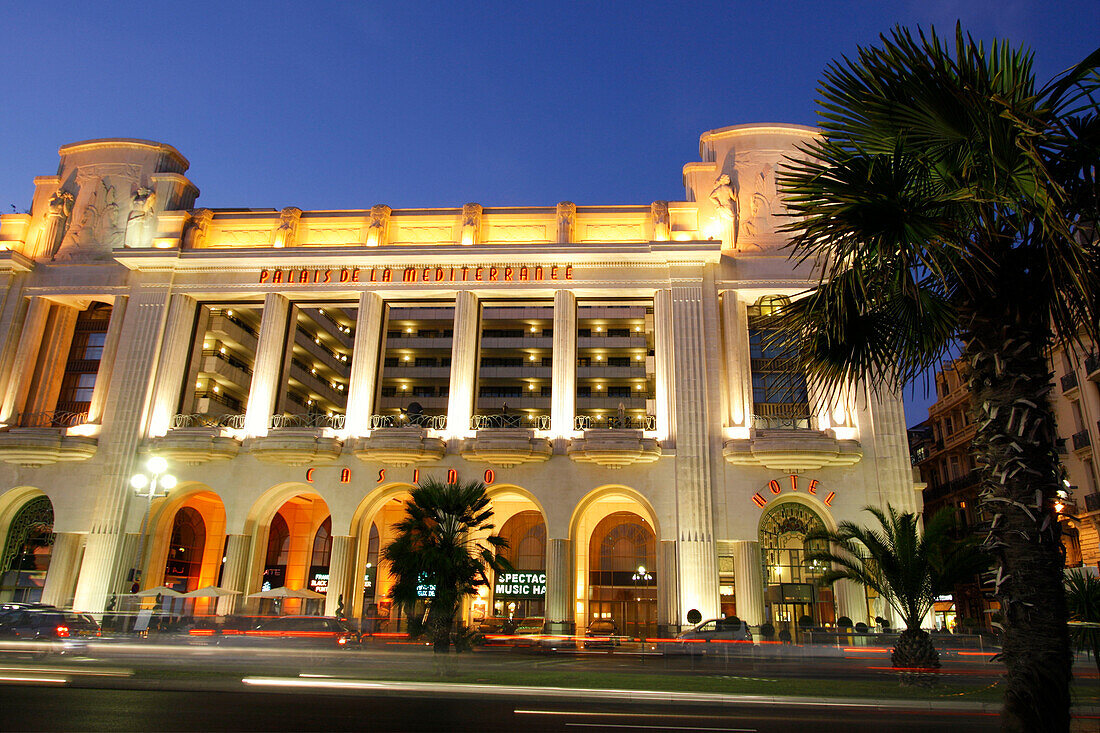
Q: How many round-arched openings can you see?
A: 7